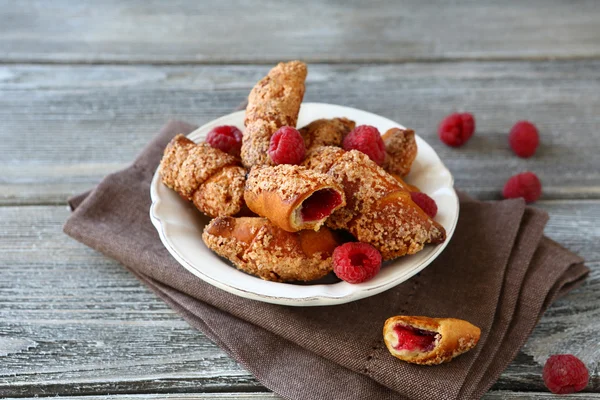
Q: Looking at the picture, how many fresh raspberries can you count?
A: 9